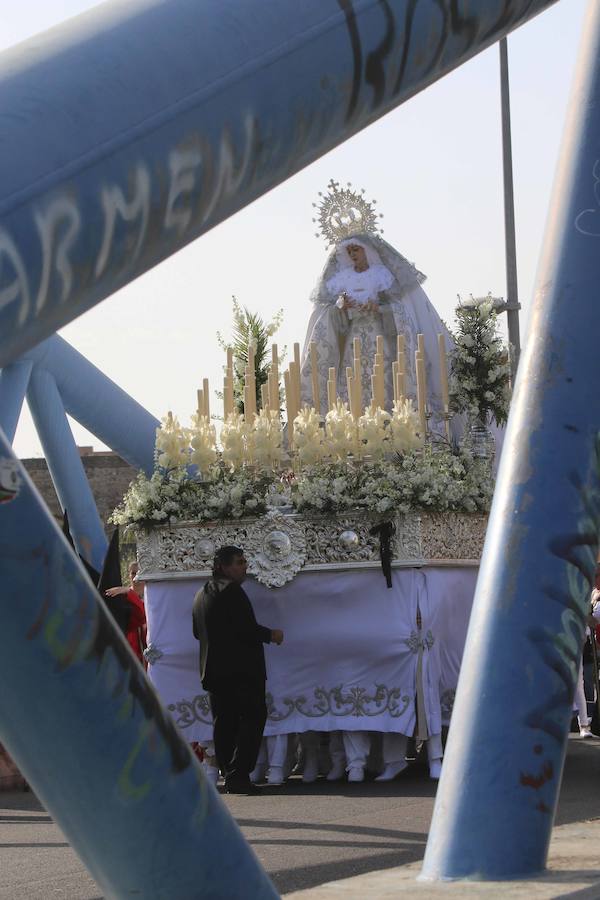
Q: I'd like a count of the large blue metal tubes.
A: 6